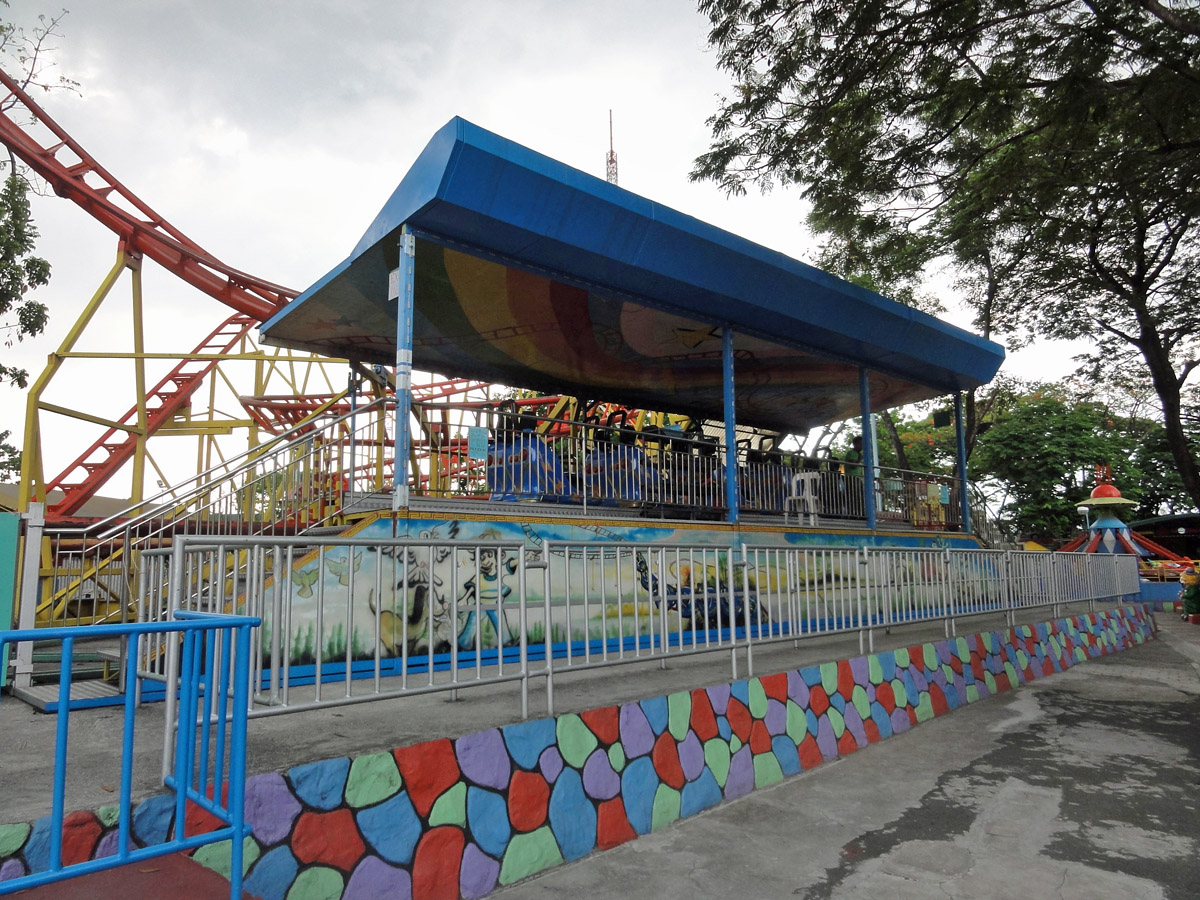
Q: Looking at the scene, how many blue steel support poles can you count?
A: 4